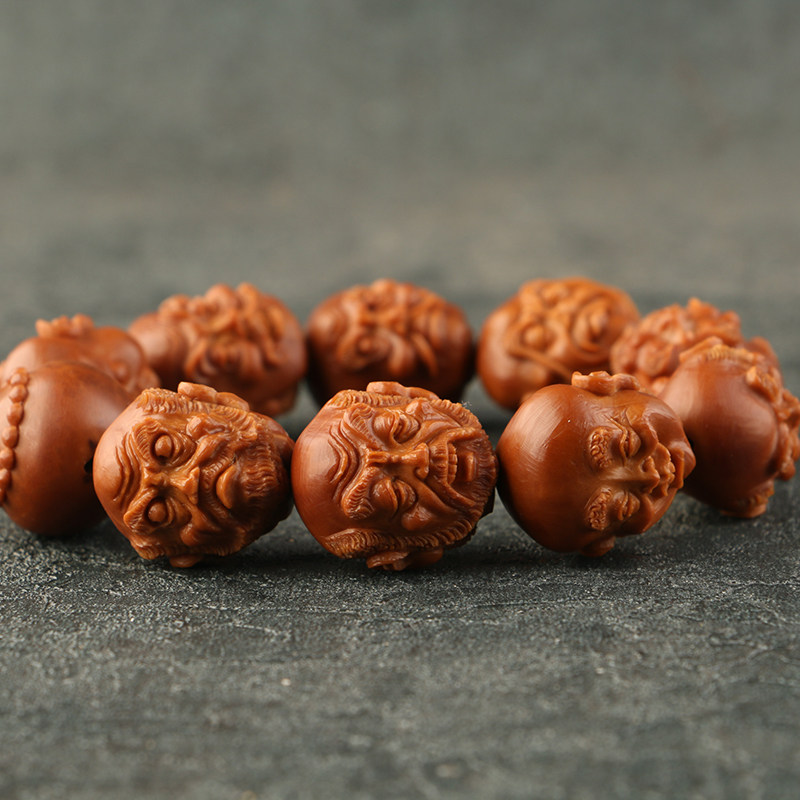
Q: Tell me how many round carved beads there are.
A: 10